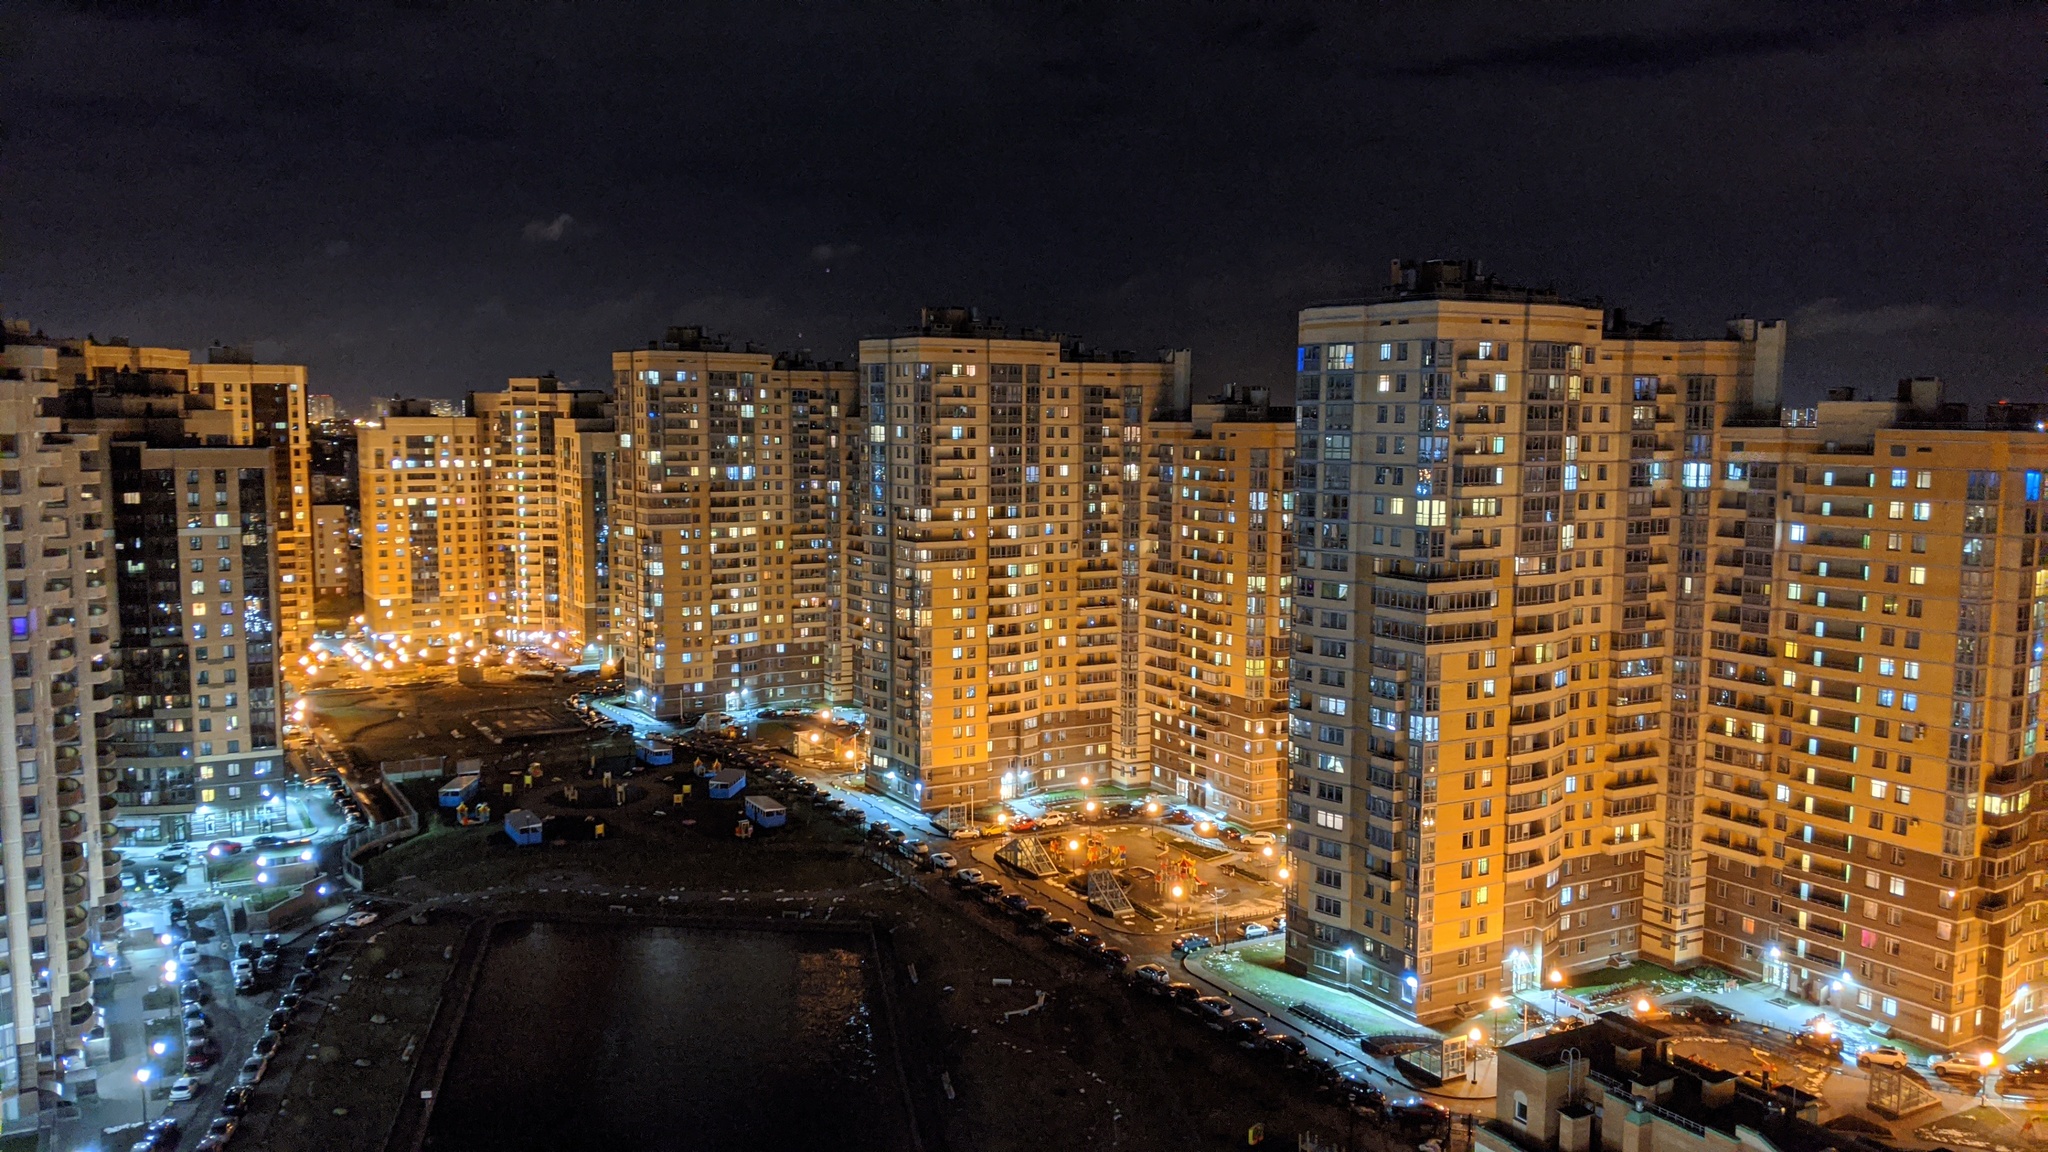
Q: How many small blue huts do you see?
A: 5